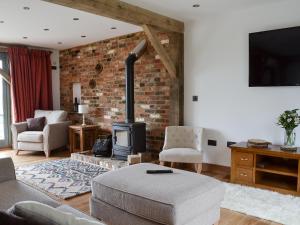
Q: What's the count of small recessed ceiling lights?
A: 9